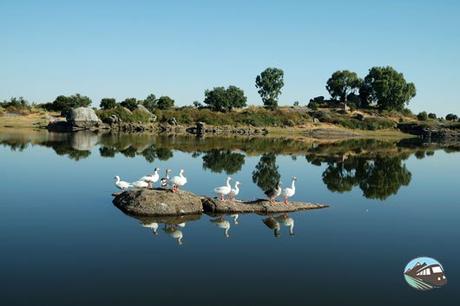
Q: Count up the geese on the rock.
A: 9